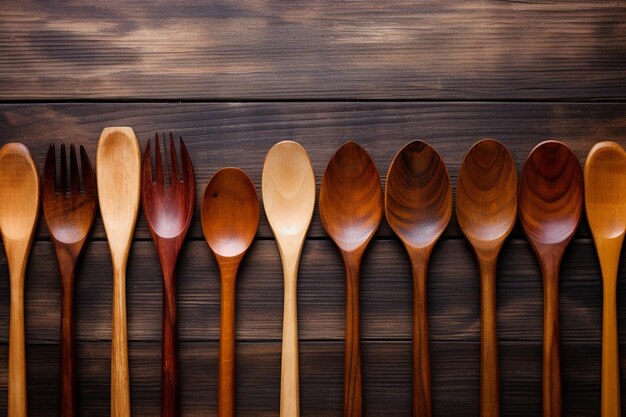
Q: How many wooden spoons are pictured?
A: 9